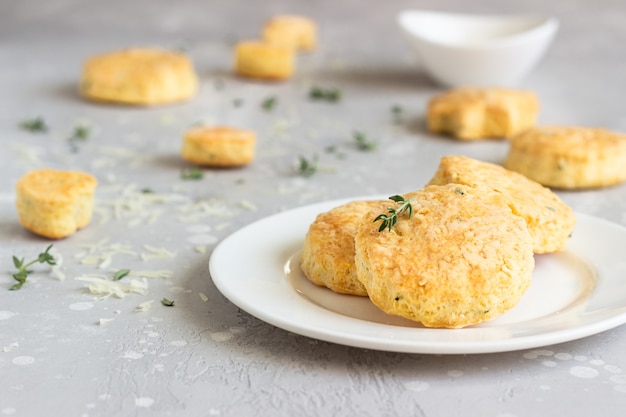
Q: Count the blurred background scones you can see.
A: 7